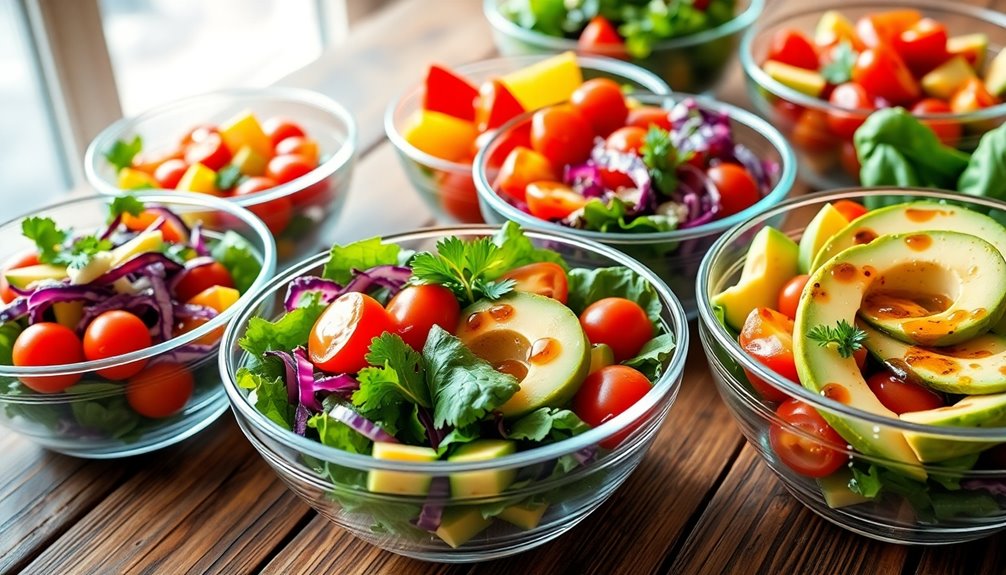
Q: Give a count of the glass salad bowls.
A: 8